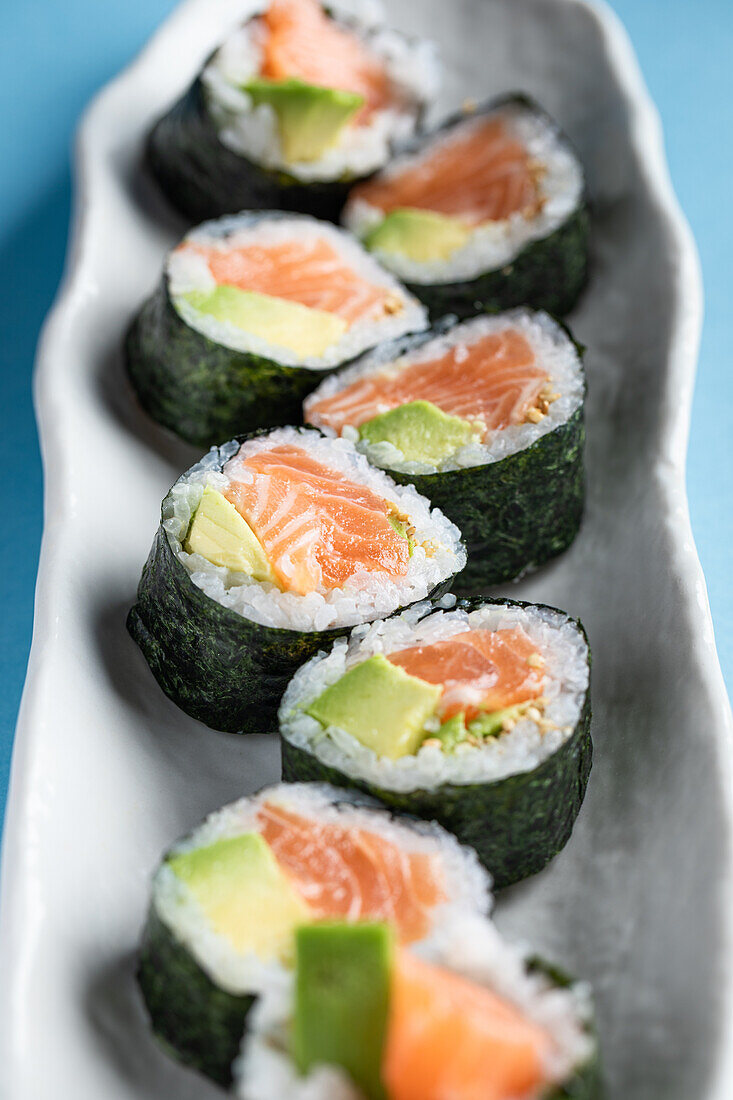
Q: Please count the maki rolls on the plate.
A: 8